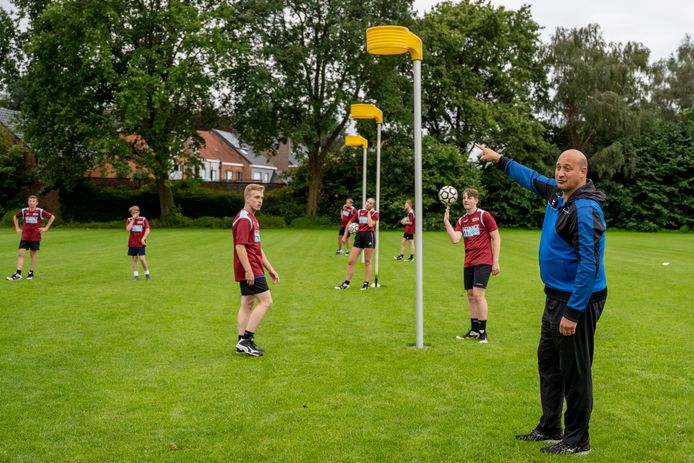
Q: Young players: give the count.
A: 7